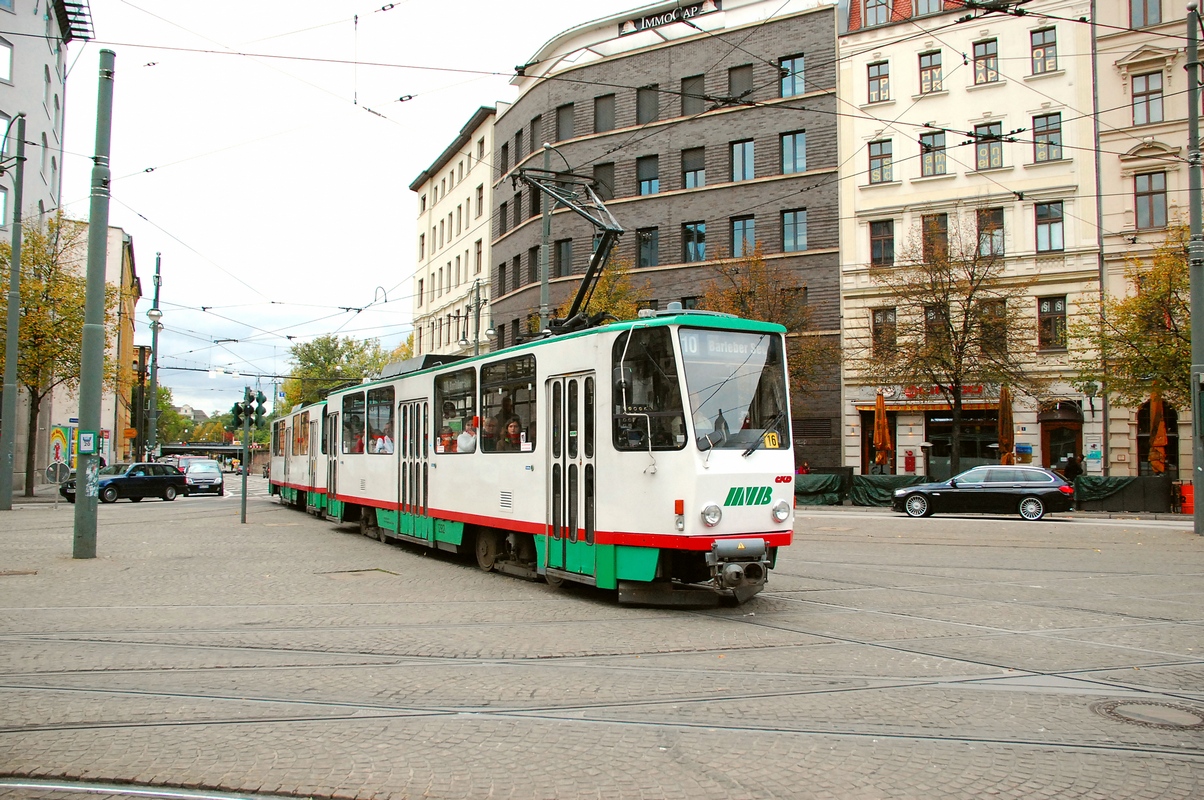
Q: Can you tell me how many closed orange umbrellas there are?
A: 3